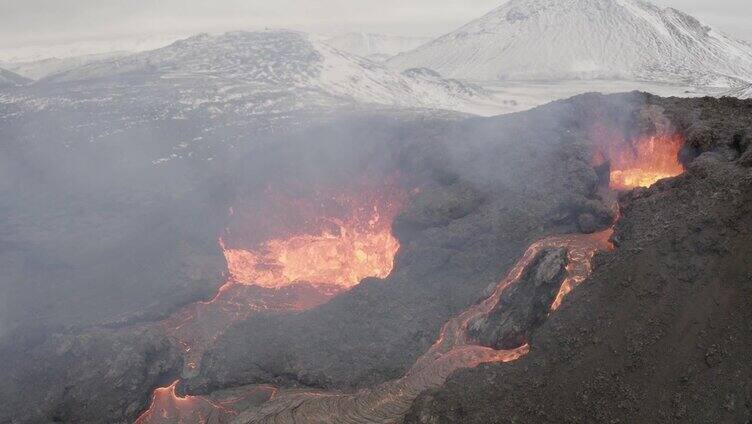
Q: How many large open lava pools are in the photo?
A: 2